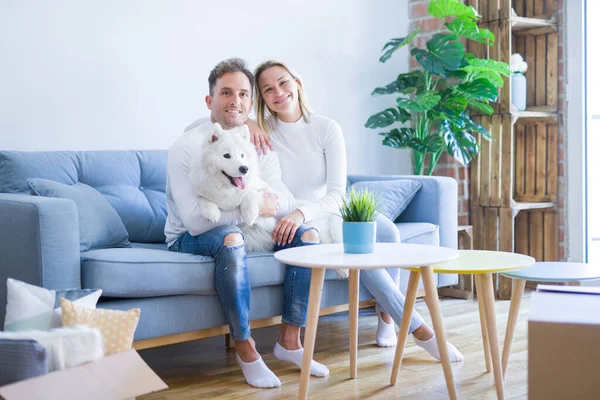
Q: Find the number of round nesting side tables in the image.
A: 3